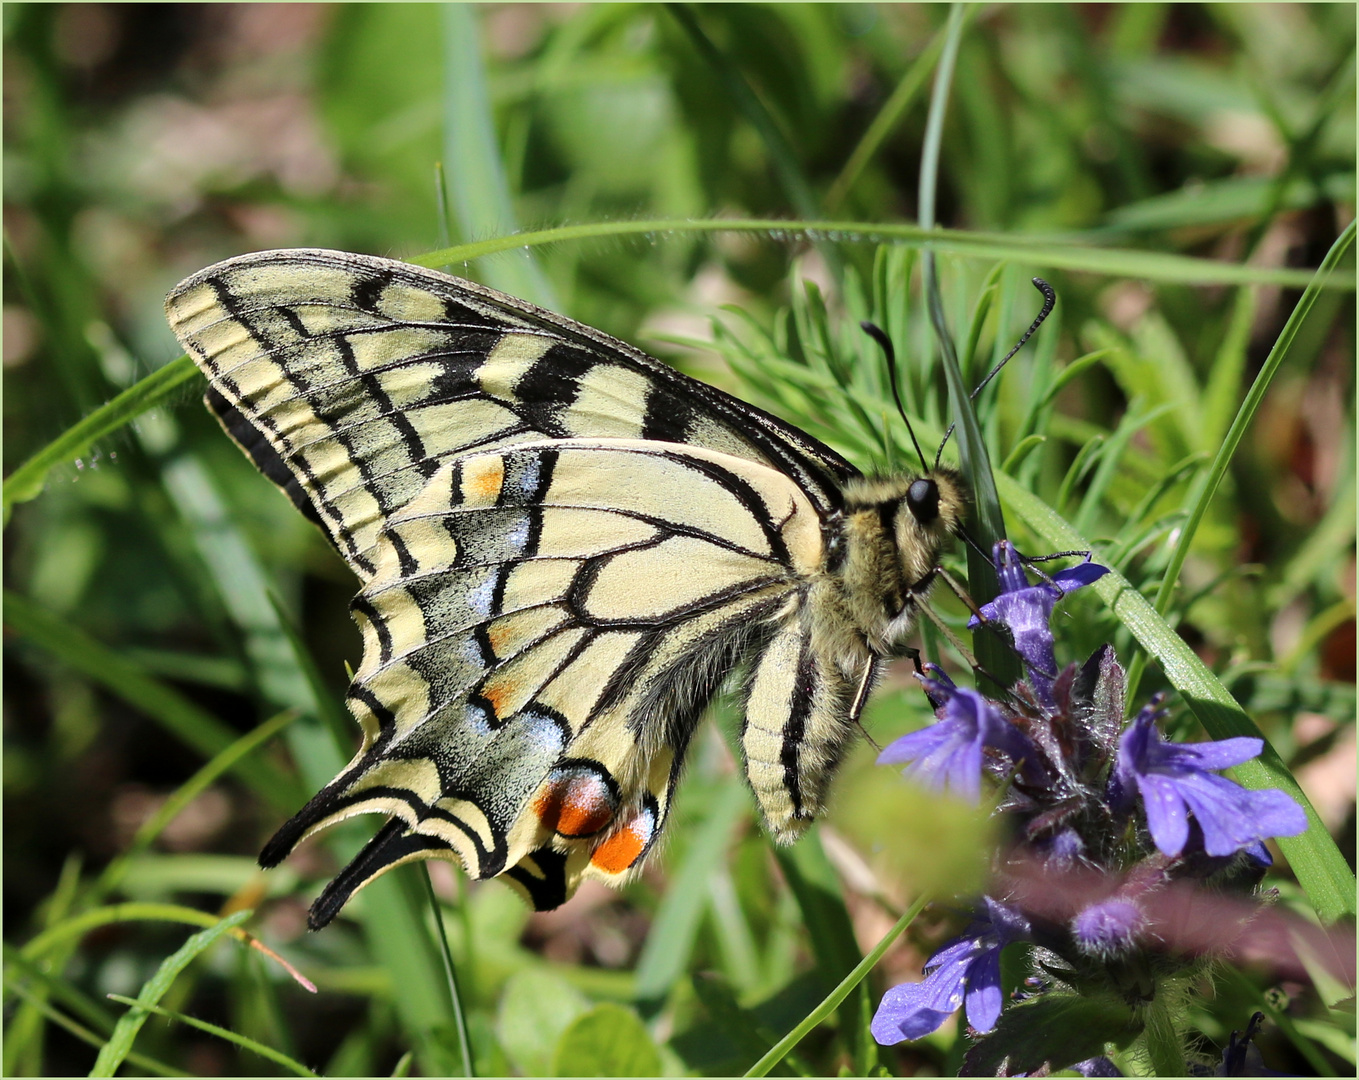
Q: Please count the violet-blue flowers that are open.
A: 4